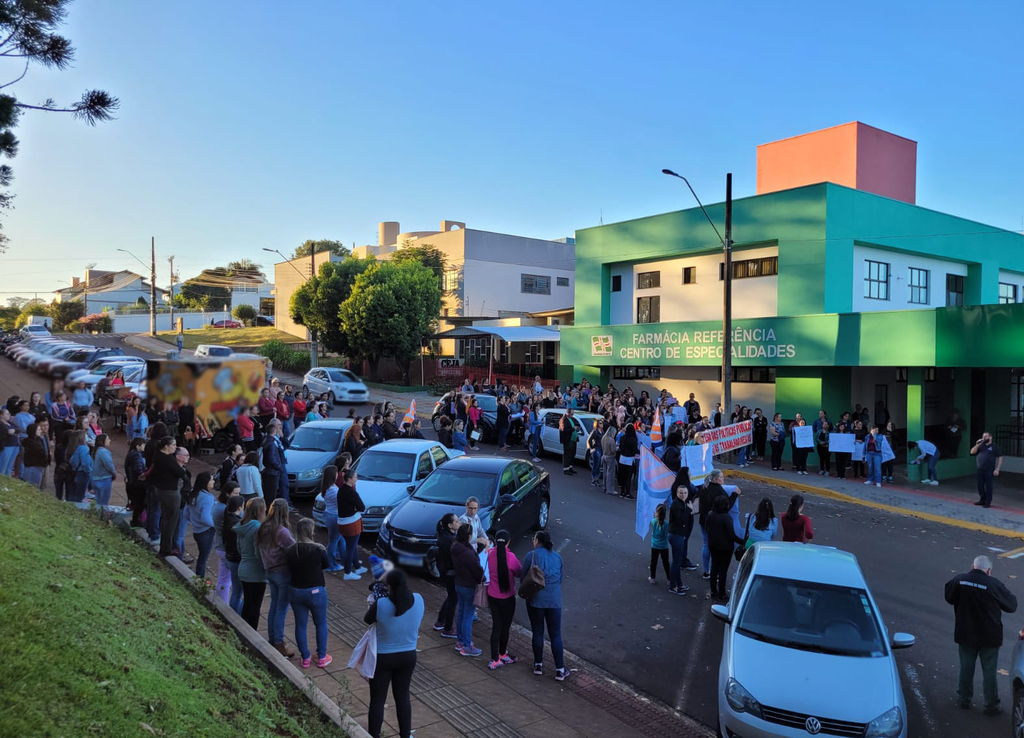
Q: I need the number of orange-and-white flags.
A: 3